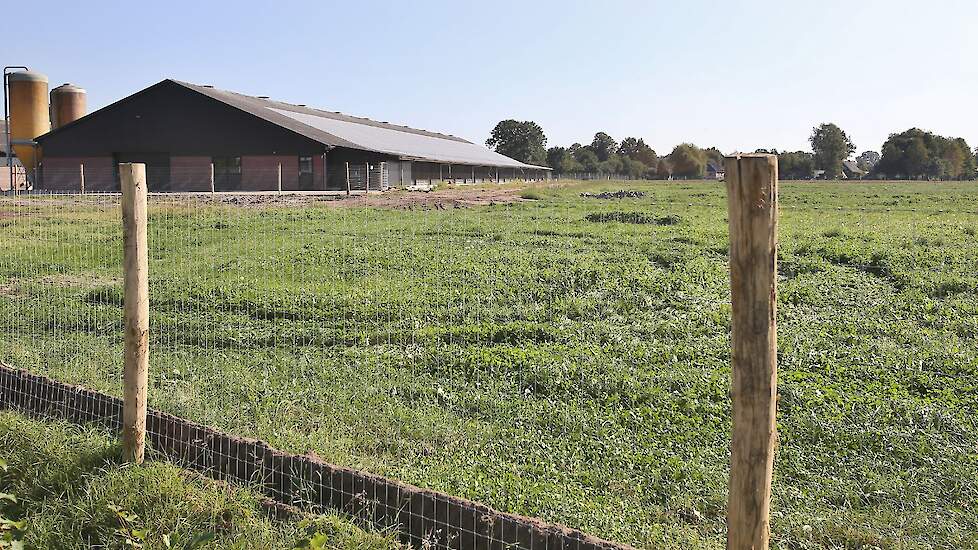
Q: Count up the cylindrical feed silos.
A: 2